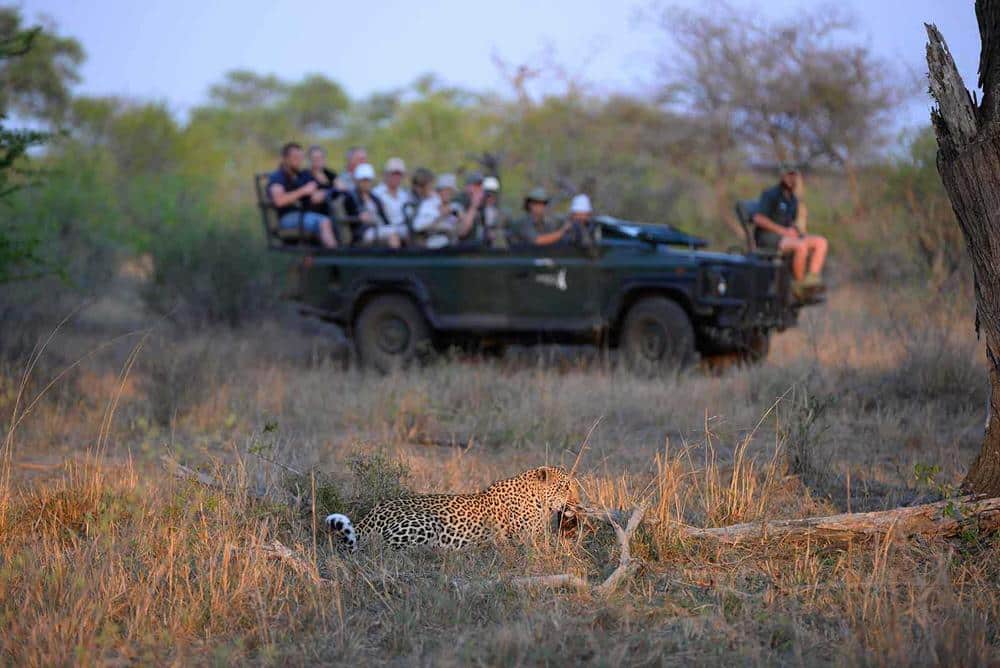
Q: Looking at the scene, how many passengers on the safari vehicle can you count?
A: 12